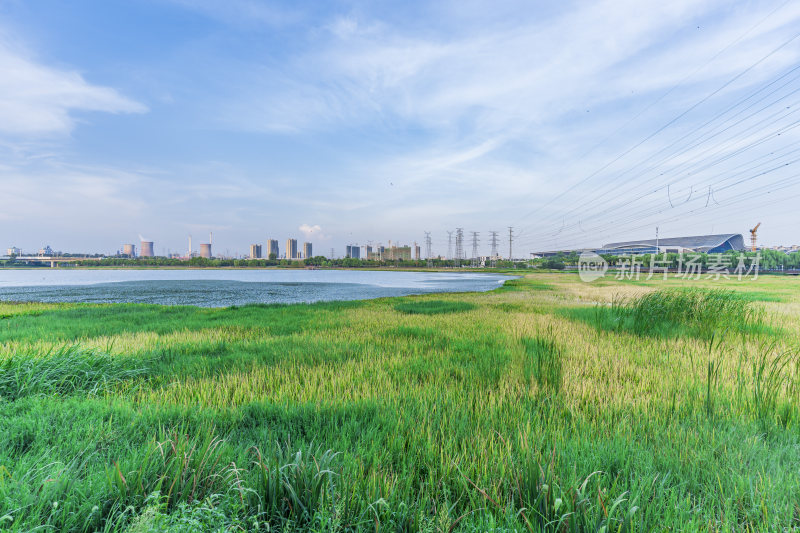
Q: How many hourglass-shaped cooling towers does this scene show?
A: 3